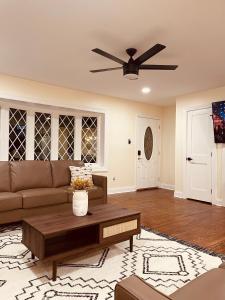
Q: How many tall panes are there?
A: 4